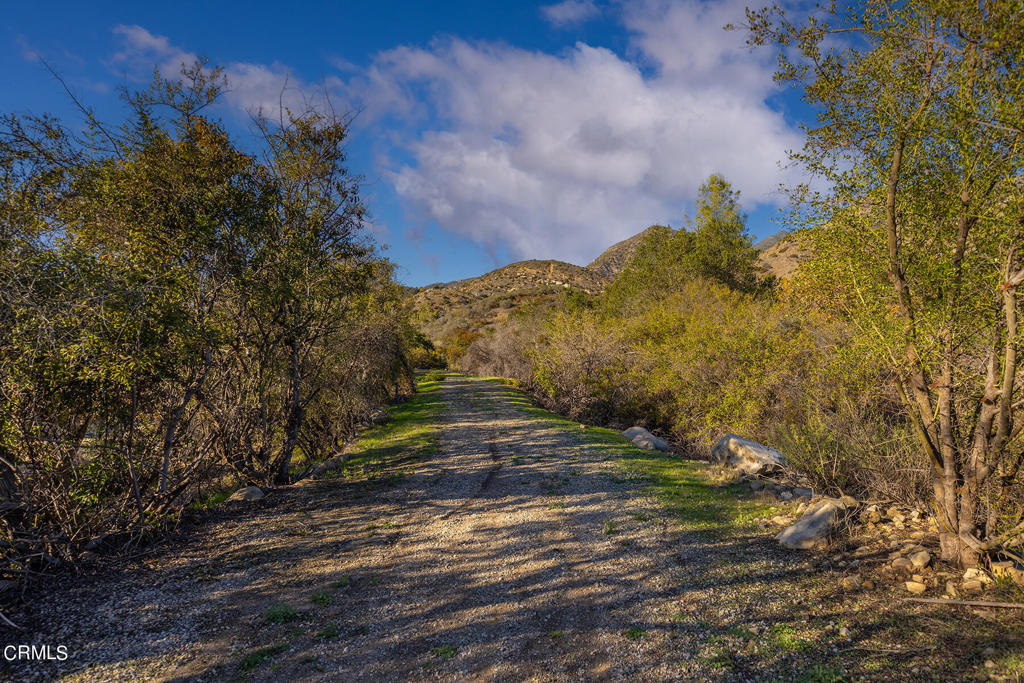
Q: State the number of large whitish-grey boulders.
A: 3